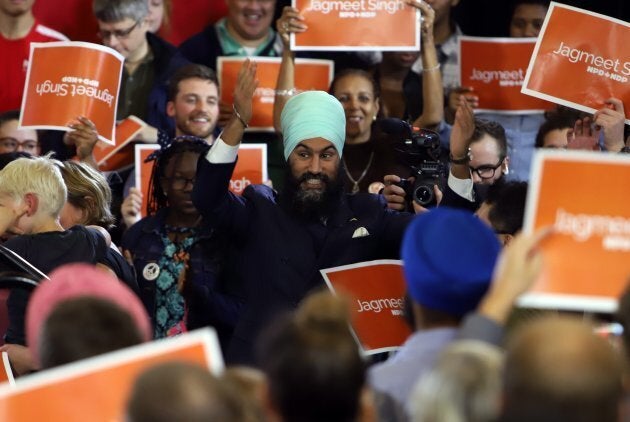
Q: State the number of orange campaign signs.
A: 11